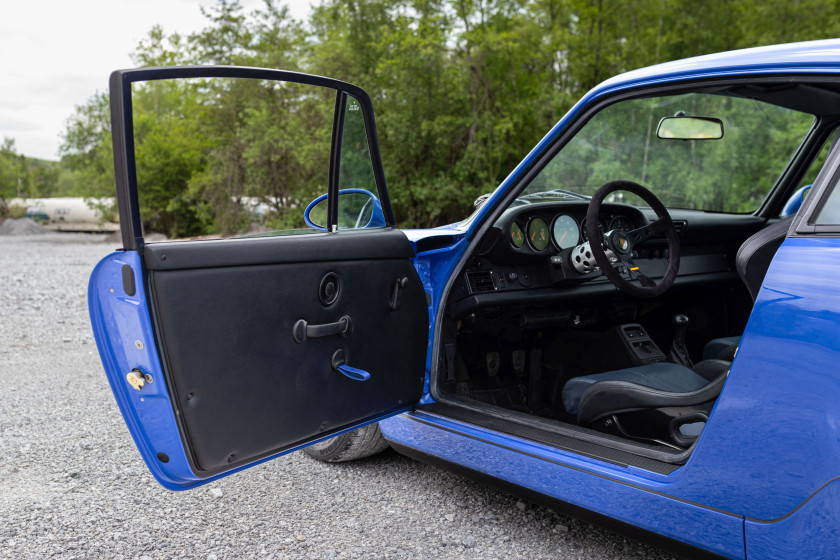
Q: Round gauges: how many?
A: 5